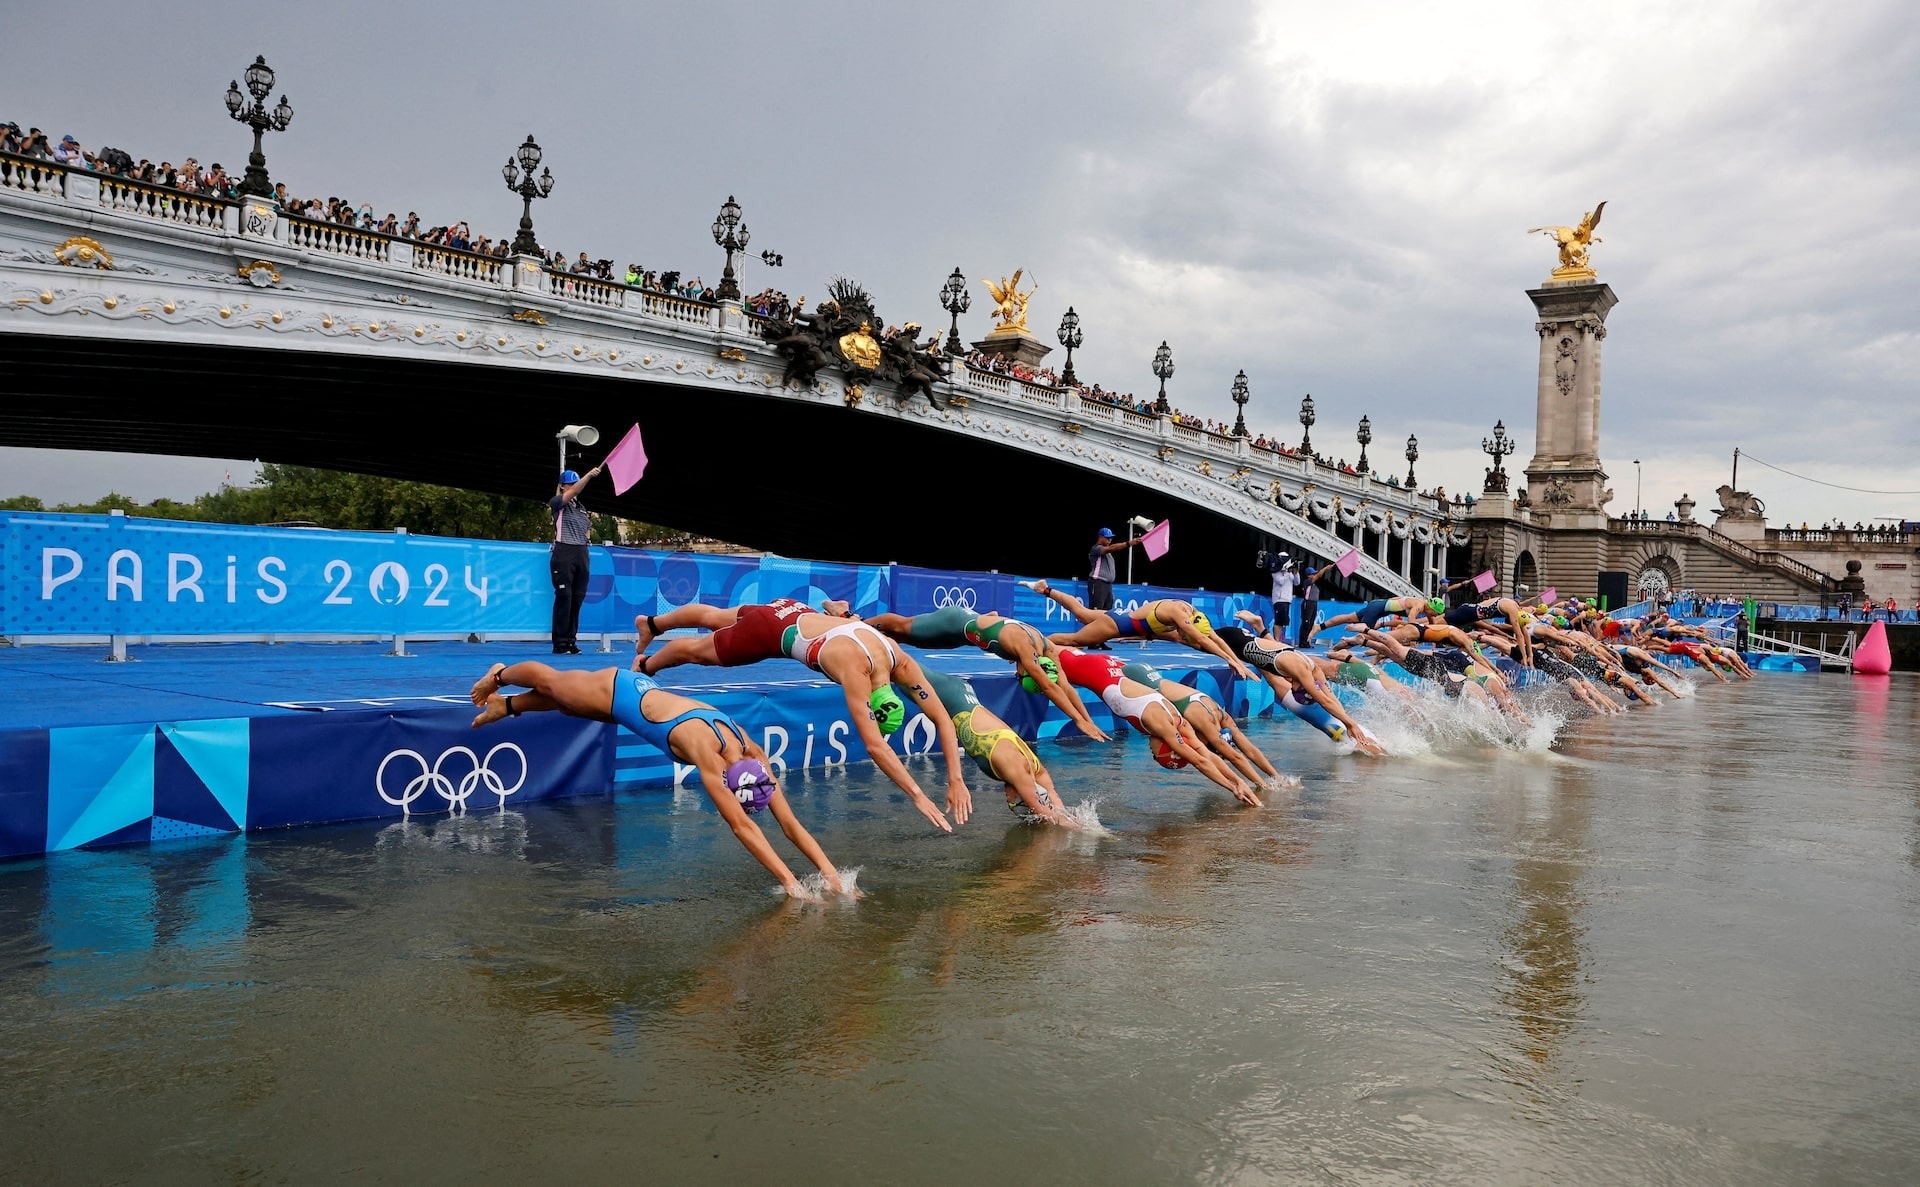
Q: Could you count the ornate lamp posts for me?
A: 11